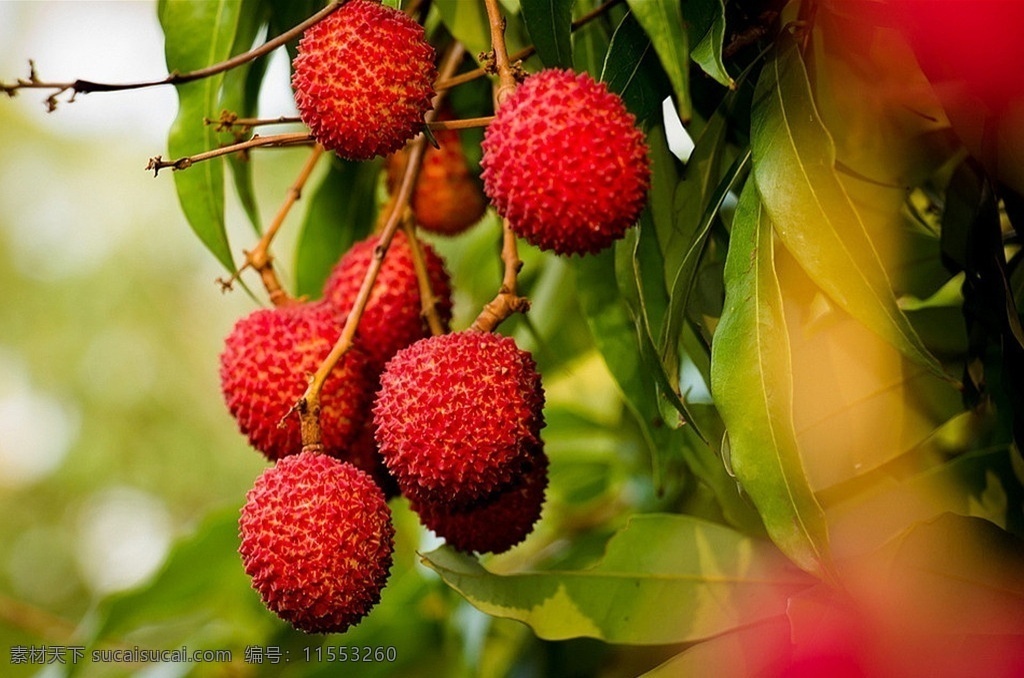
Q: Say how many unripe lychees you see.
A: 0